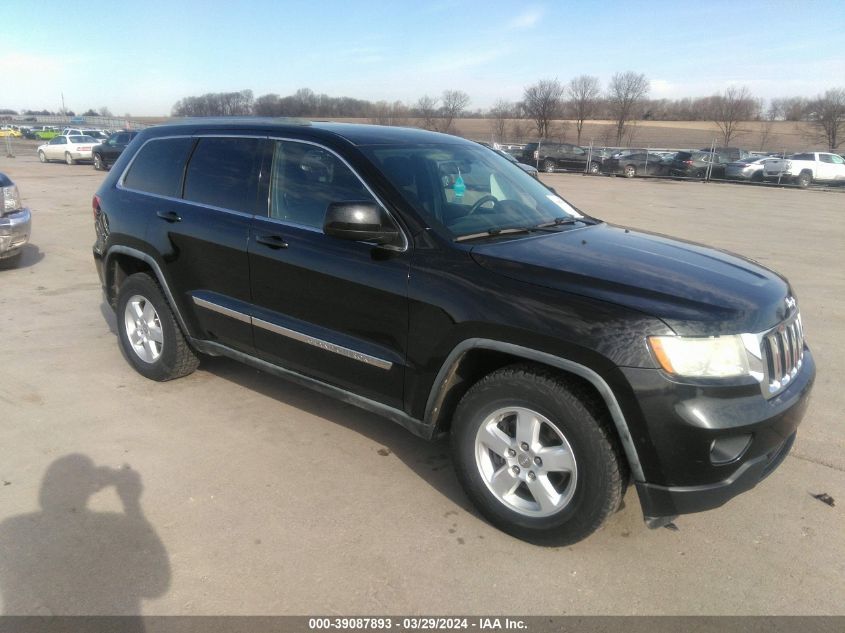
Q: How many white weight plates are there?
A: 0